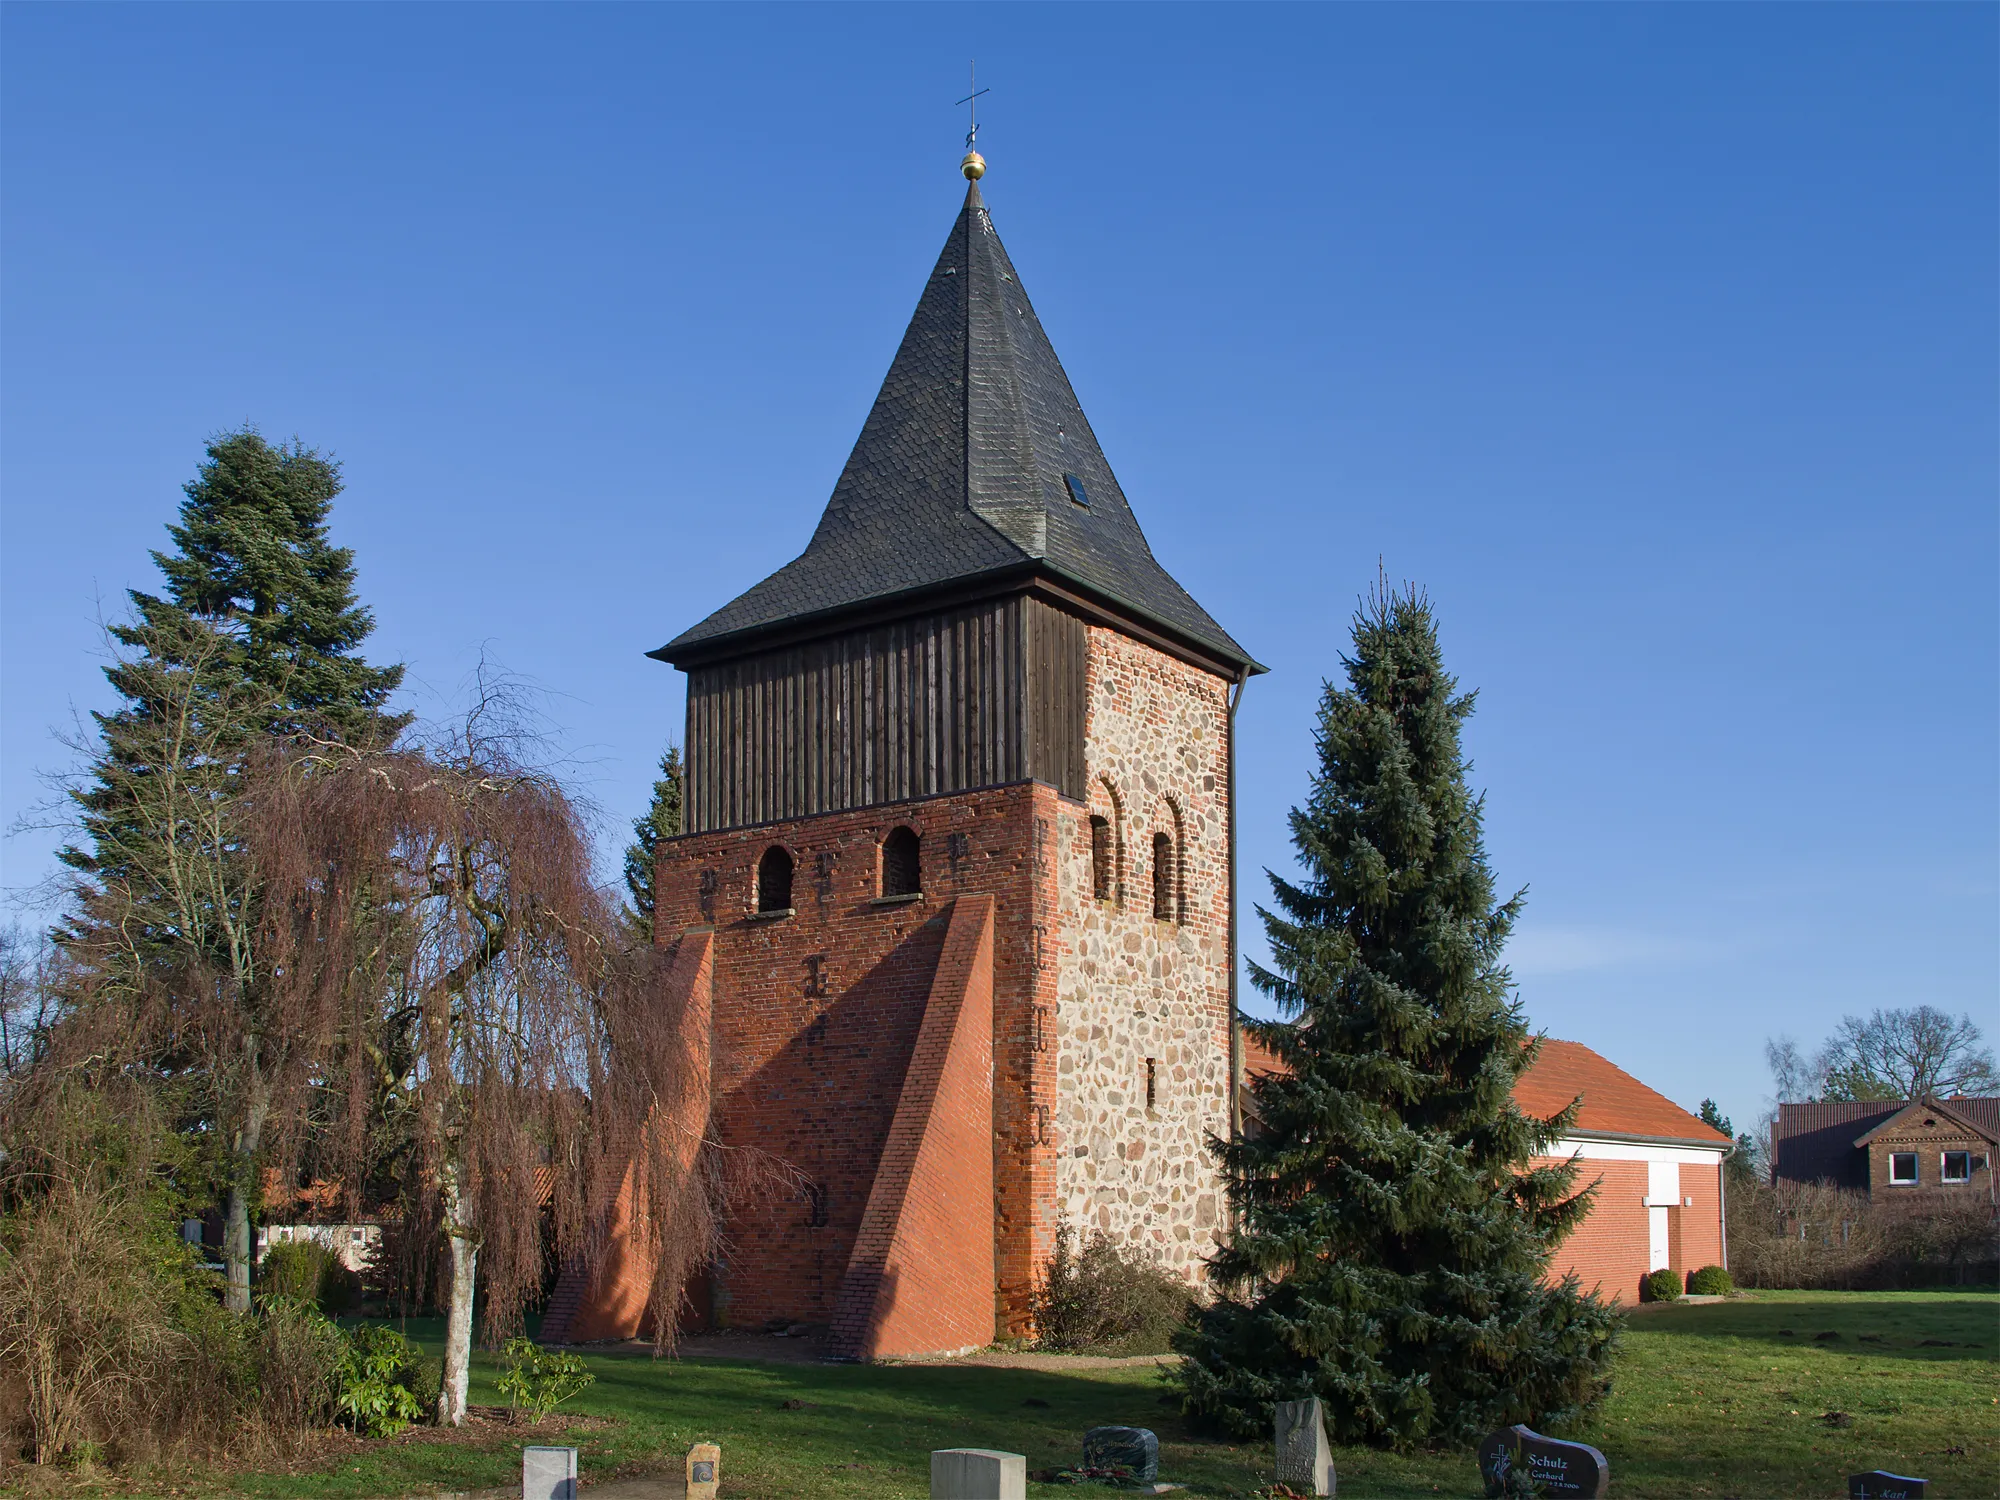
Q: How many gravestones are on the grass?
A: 7